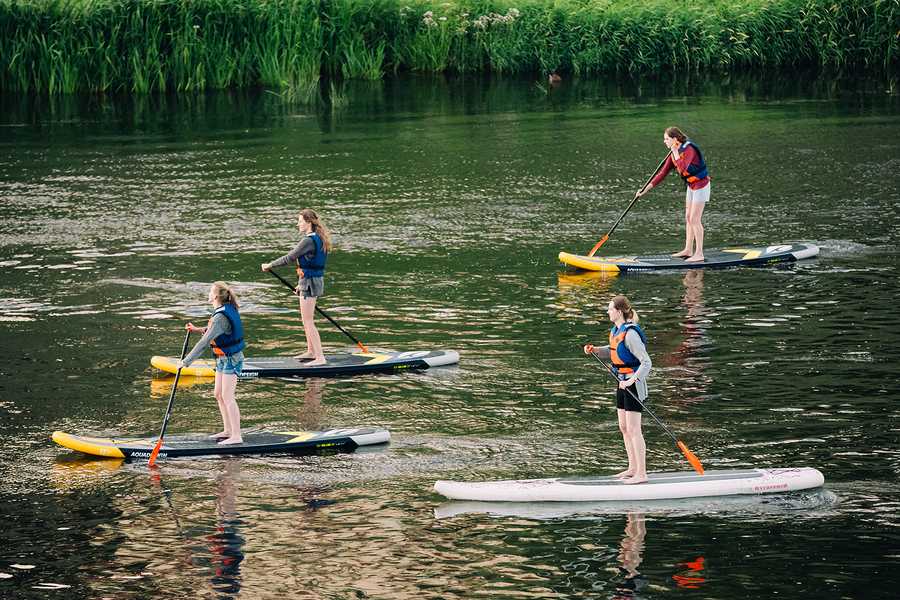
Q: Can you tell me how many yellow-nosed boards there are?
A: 3